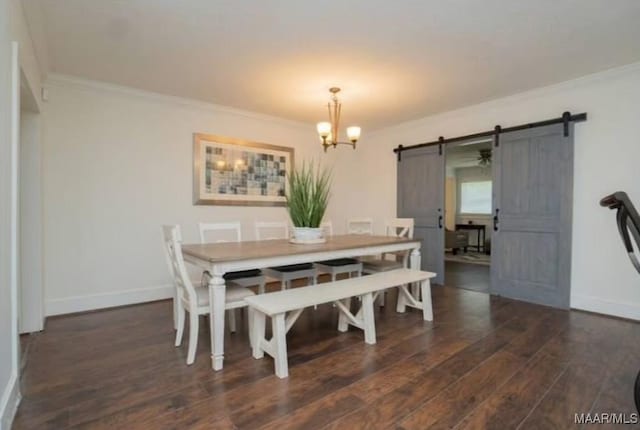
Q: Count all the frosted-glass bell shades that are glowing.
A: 3